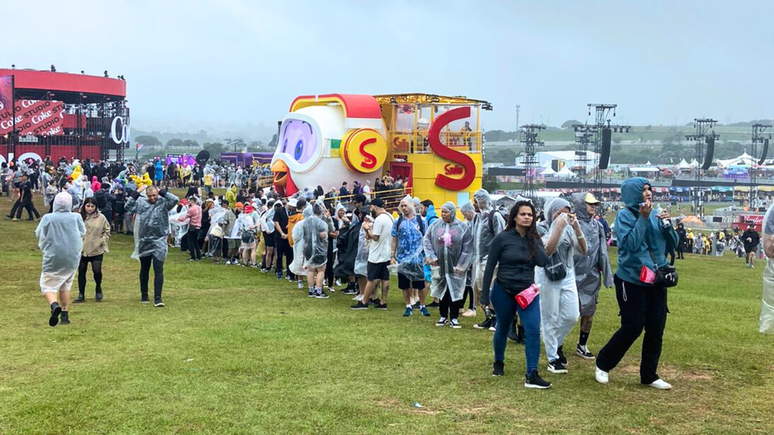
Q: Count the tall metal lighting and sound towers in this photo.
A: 5